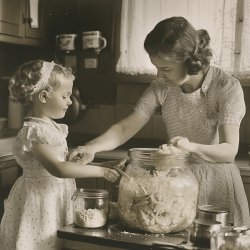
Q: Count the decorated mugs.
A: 2